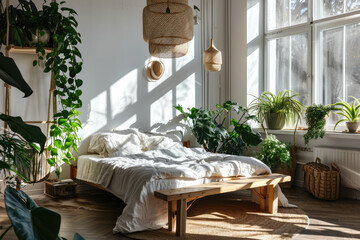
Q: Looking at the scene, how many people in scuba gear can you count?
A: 0